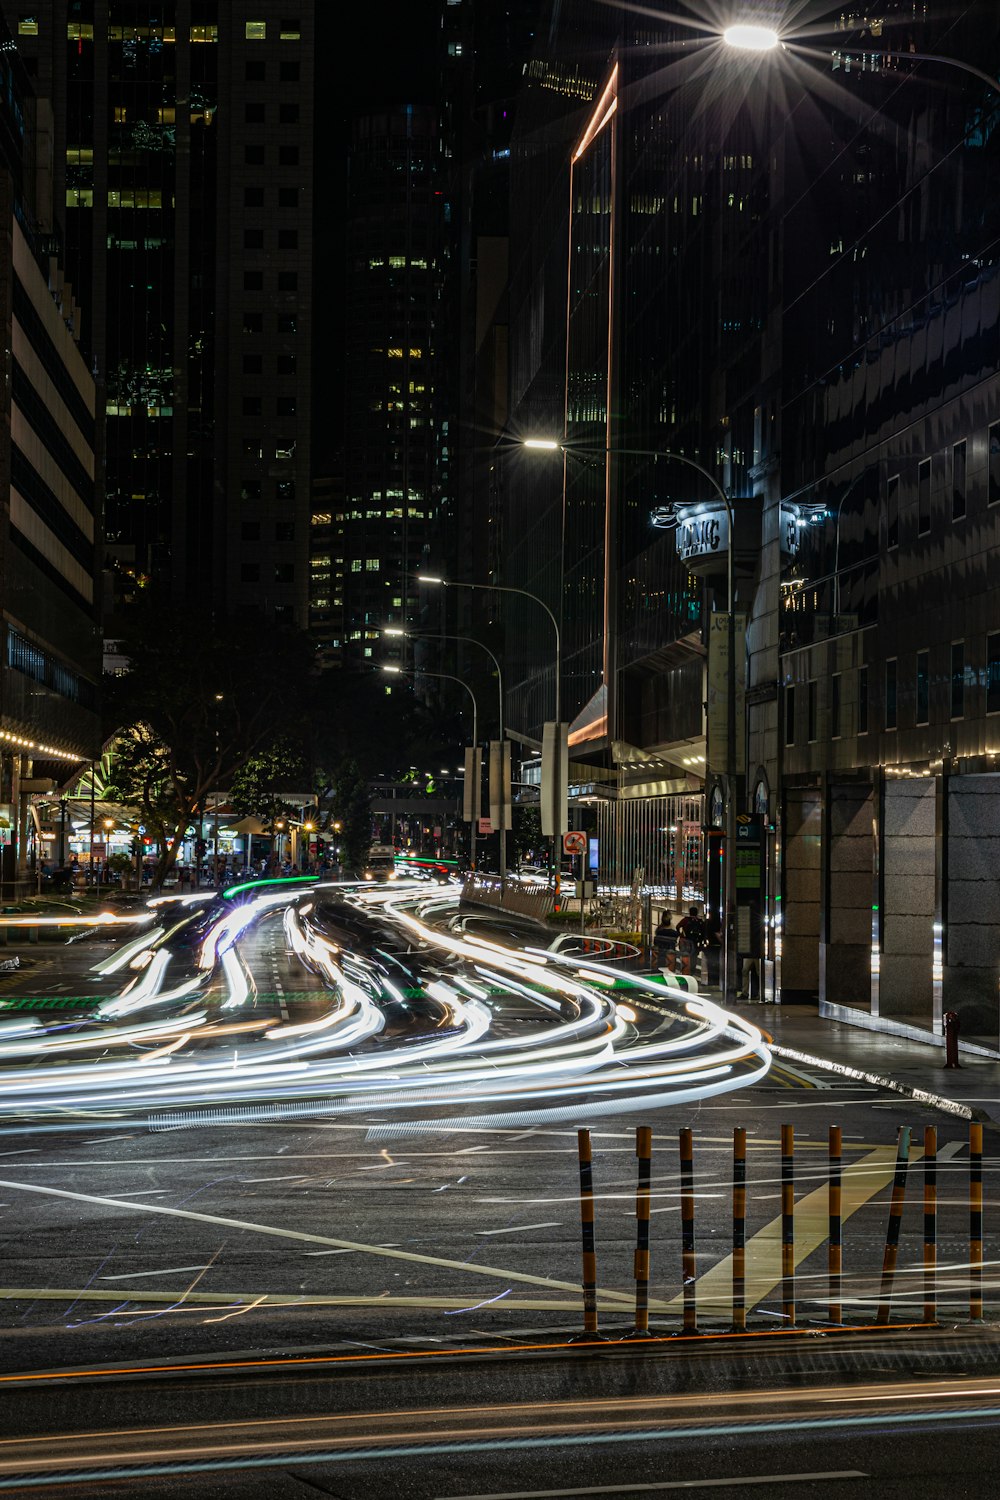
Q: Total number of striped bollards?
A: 9